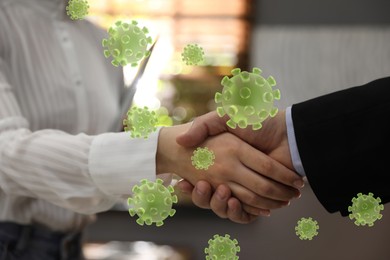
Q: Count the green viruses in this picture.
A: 10